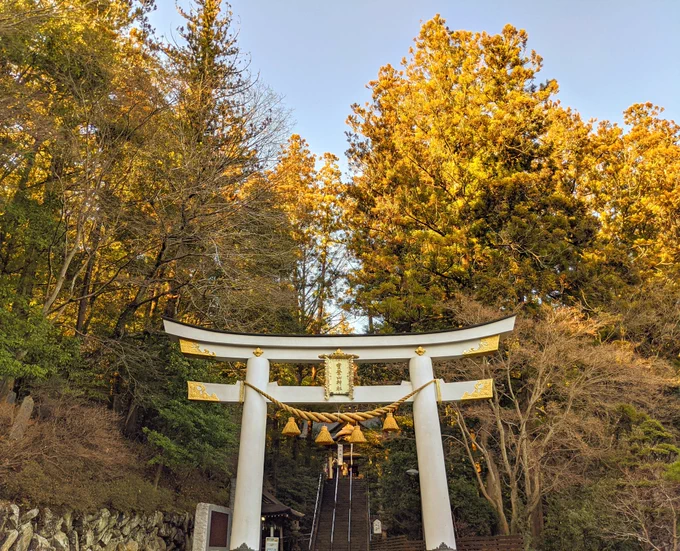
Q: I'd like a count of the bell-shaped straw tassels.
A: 4